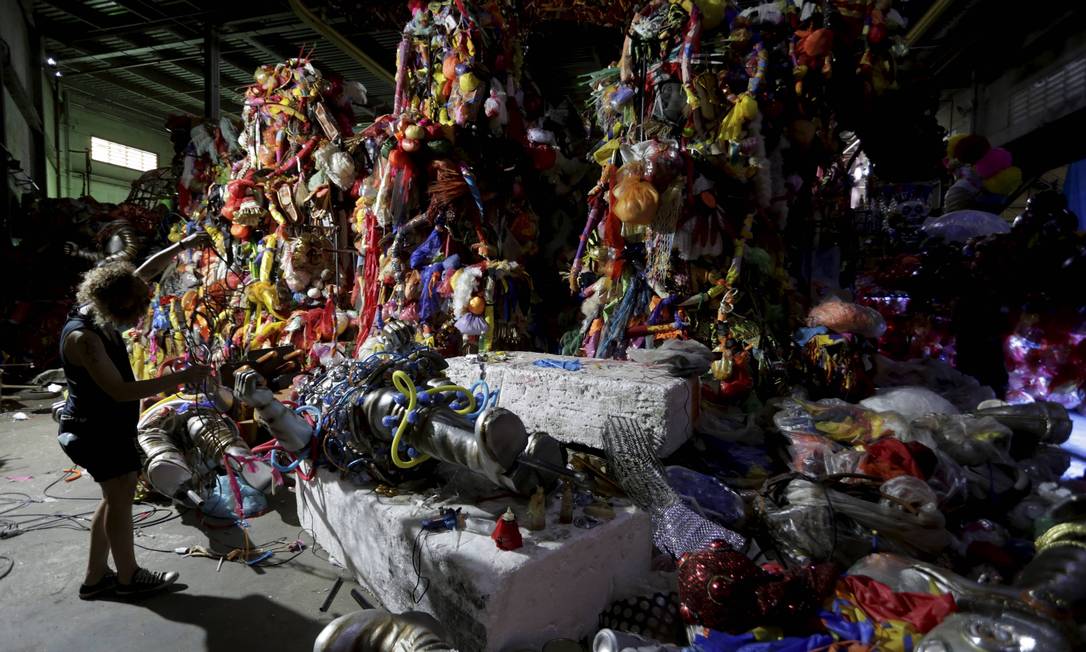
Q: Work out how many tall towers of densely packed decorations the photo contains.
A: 3